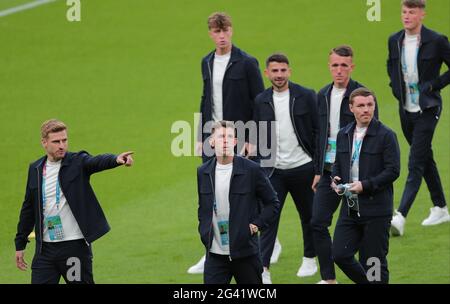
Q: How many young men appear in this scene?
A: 7